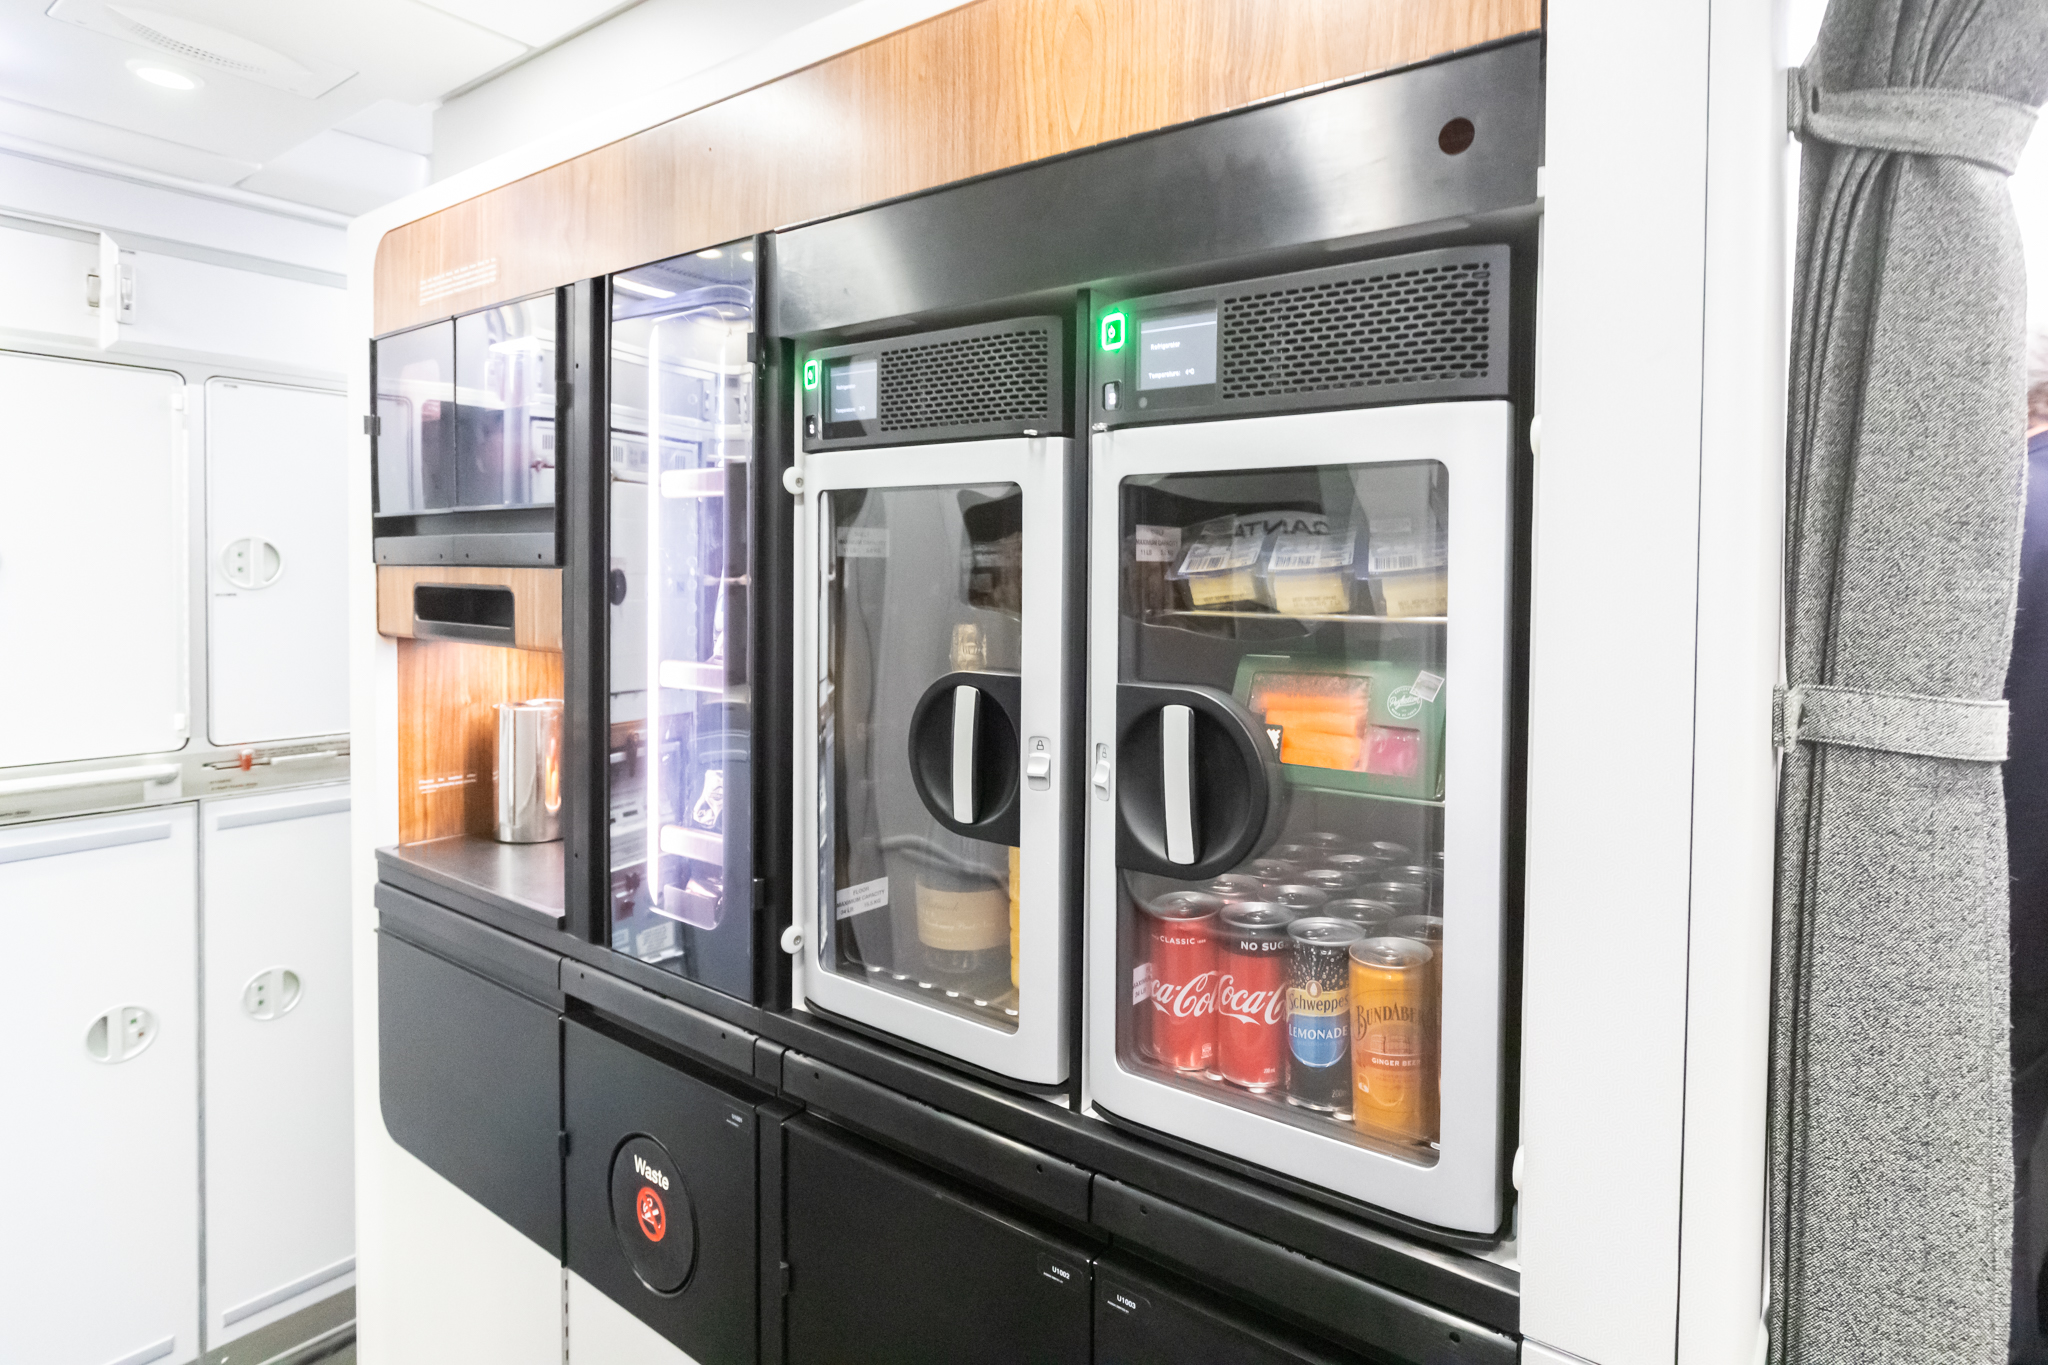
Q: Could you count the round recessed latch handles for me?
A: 5